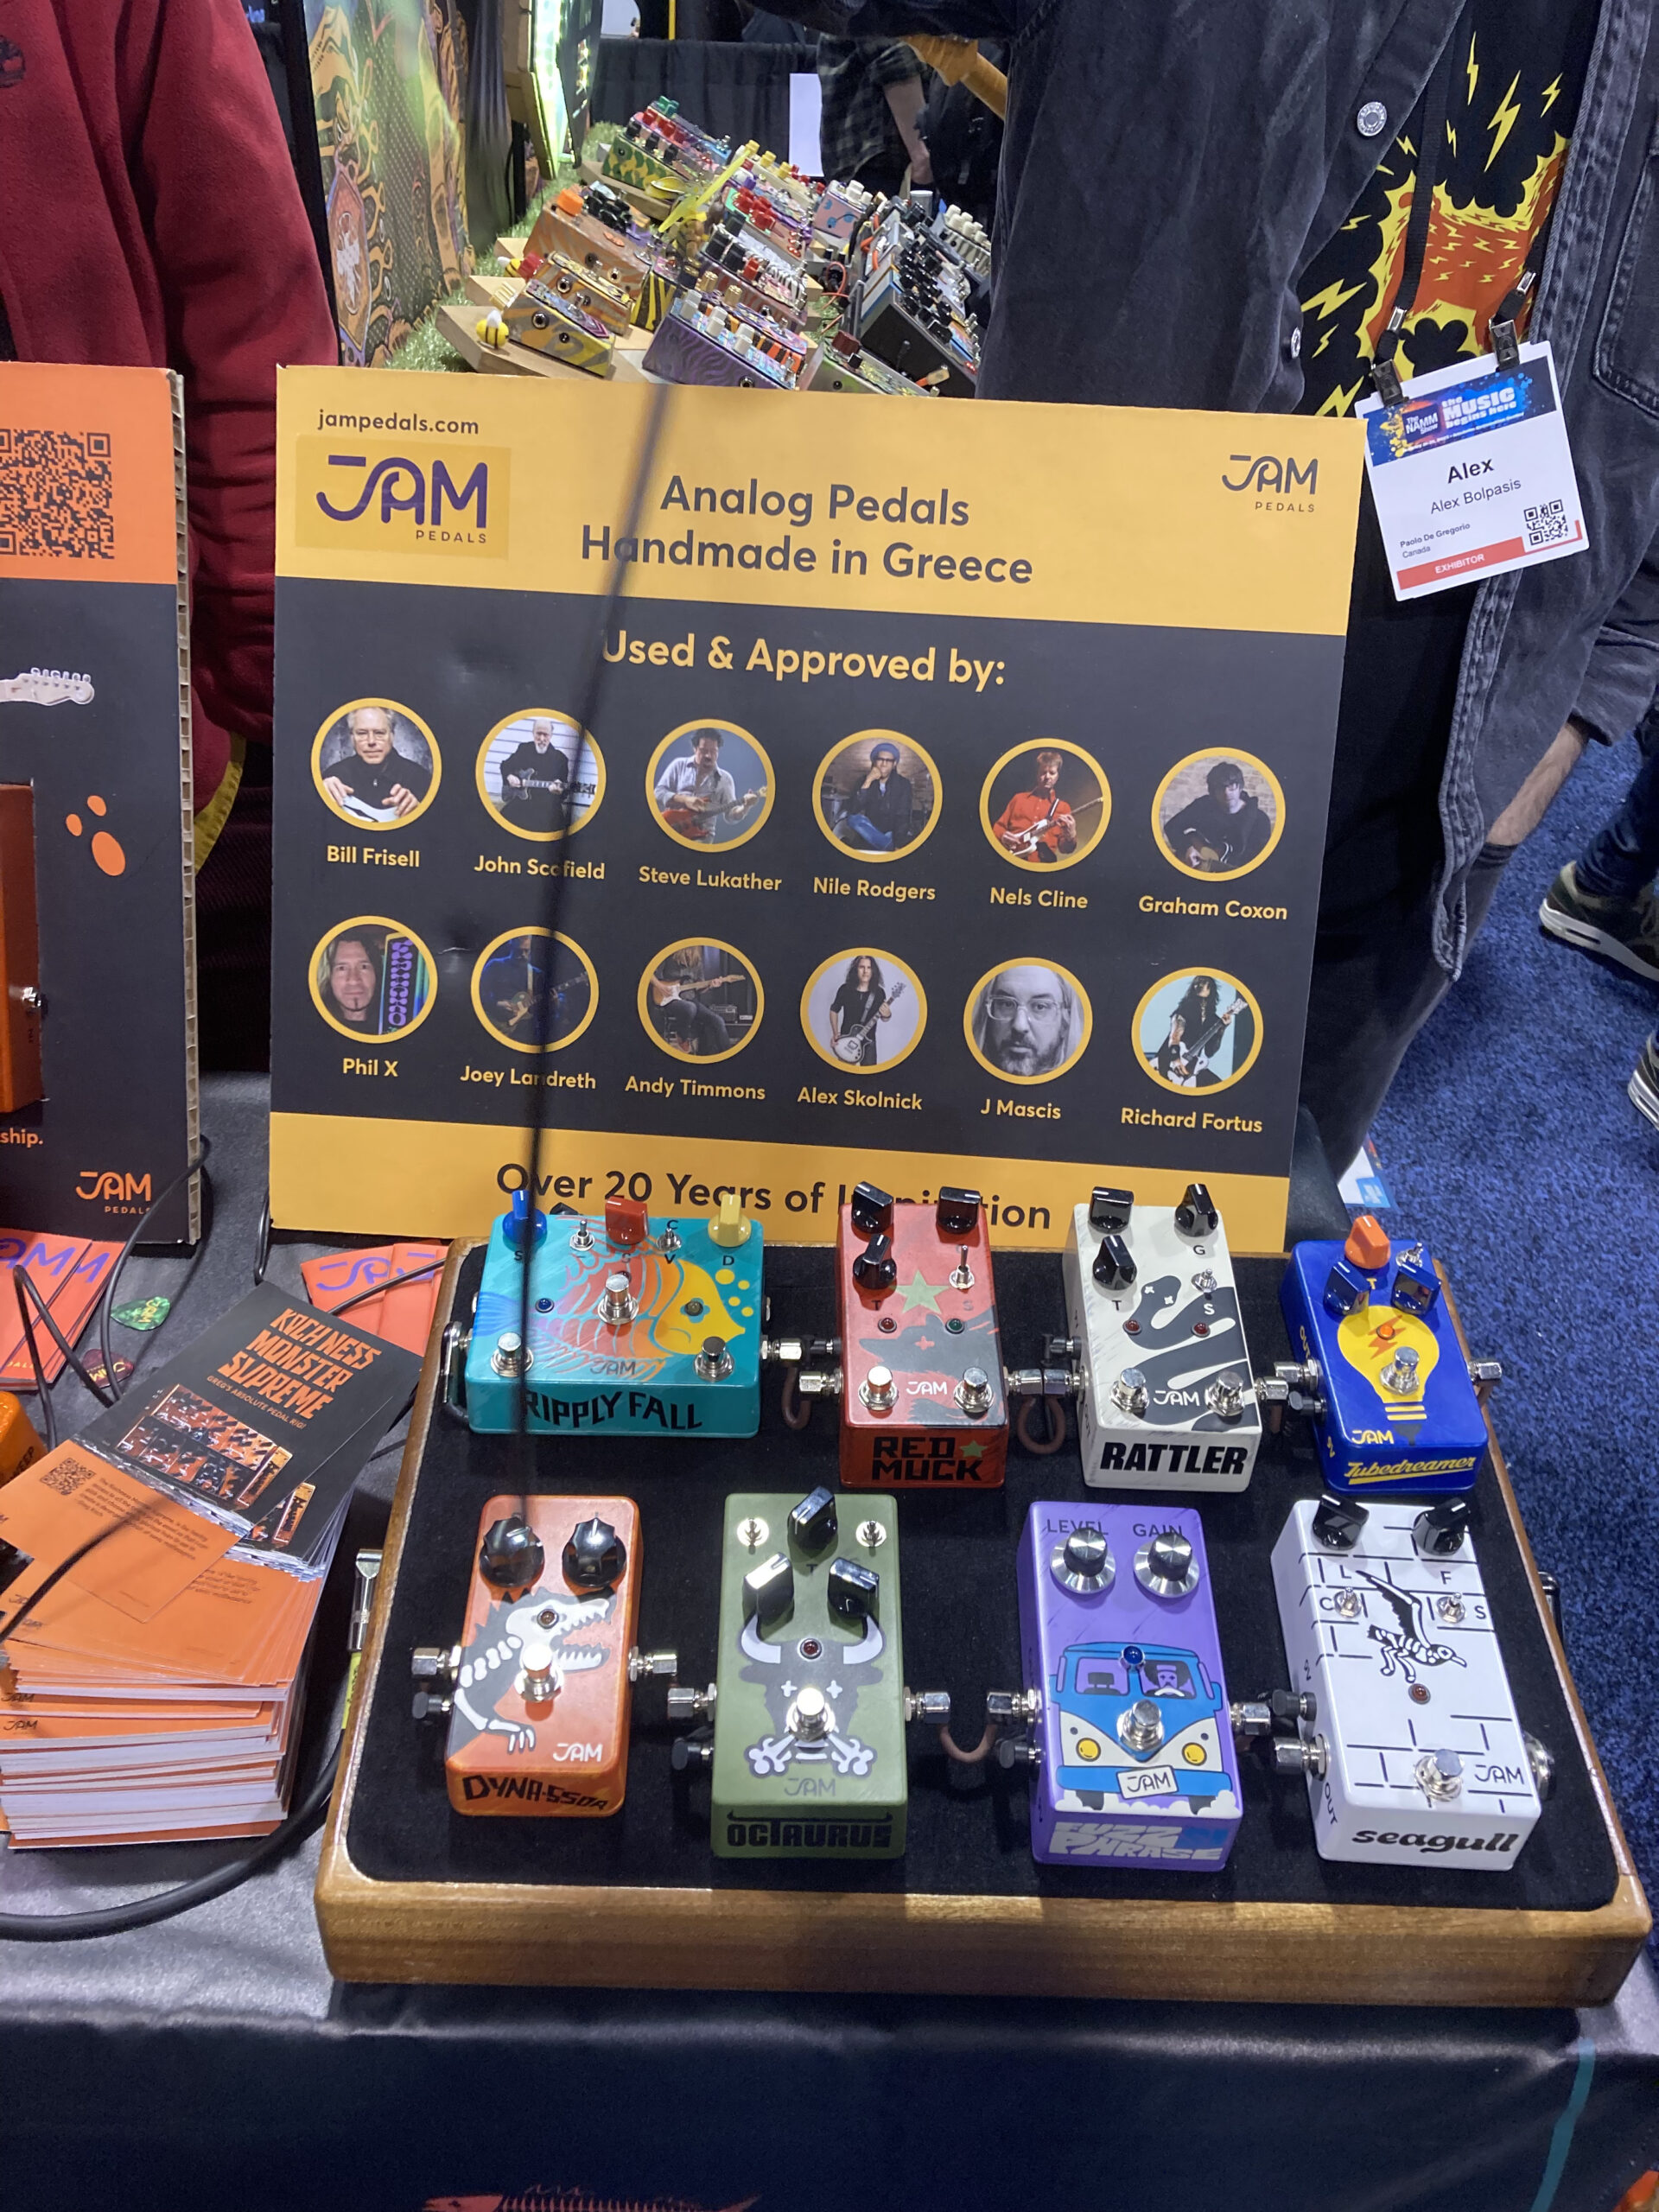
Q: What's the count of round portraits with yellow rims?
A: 12